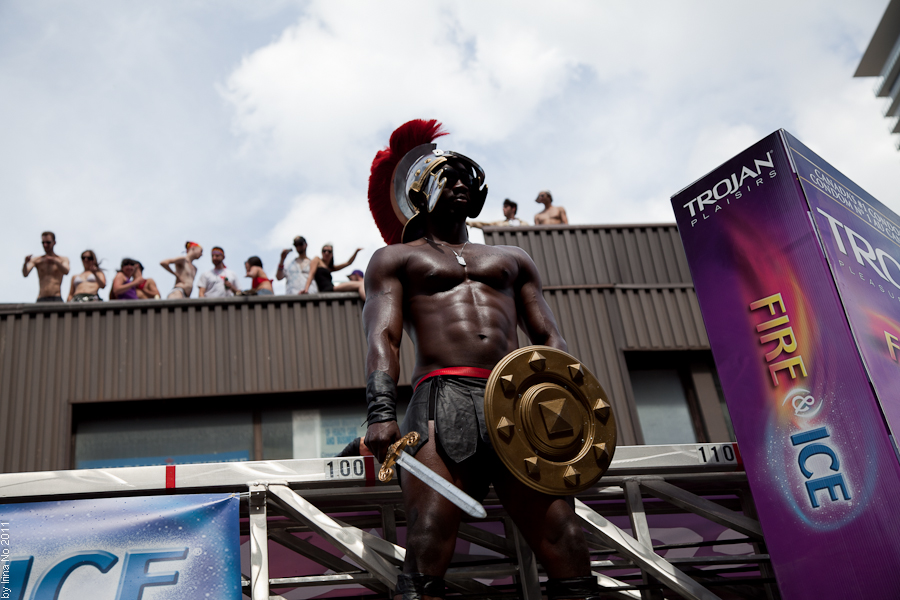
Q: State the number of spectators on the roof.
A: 12